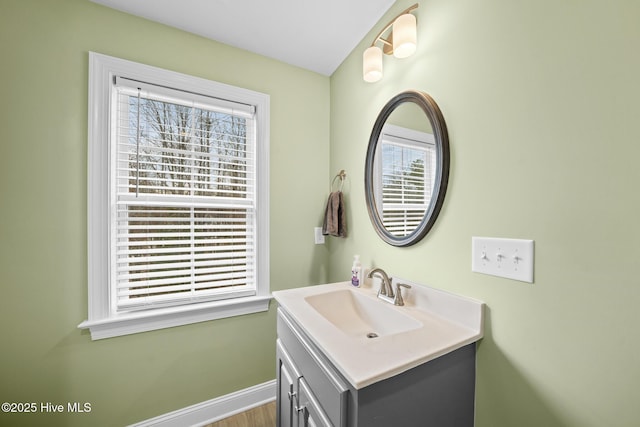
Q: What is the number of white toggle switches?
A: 3